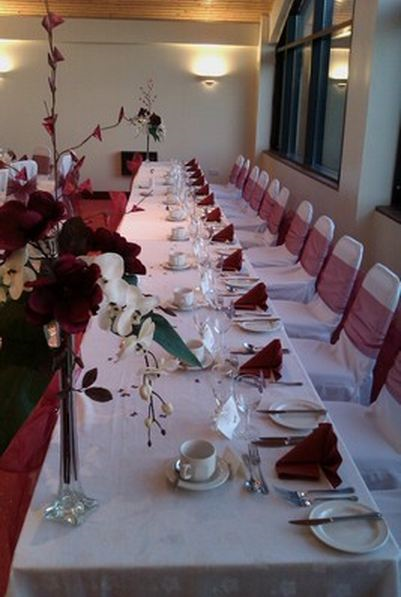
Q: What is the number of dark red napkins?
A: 12